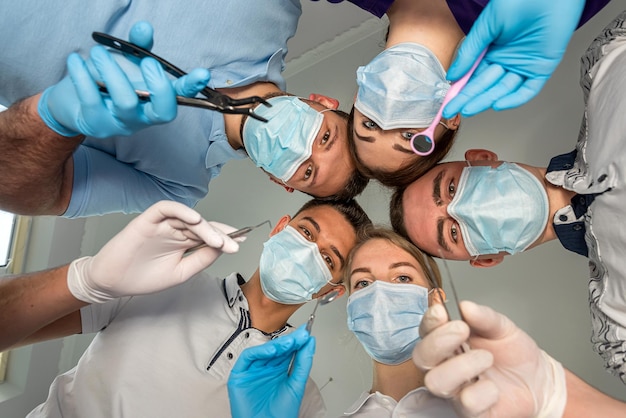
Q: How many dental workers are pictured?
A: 5